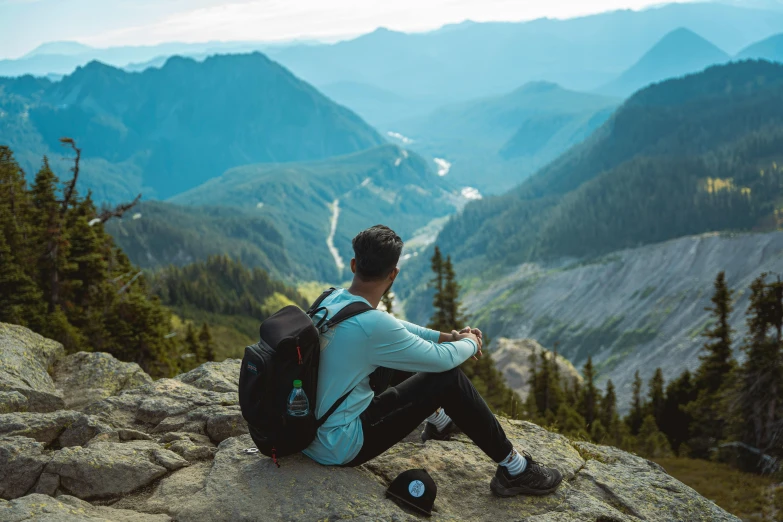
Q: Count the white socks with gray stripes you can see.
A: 2